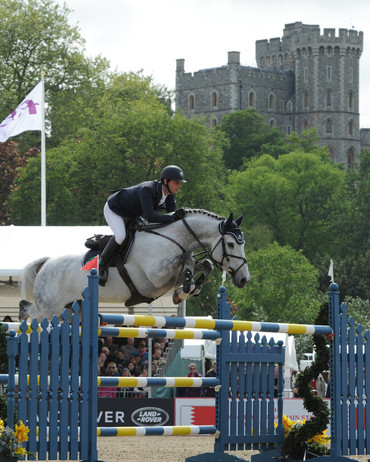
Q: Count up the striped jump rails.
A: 4